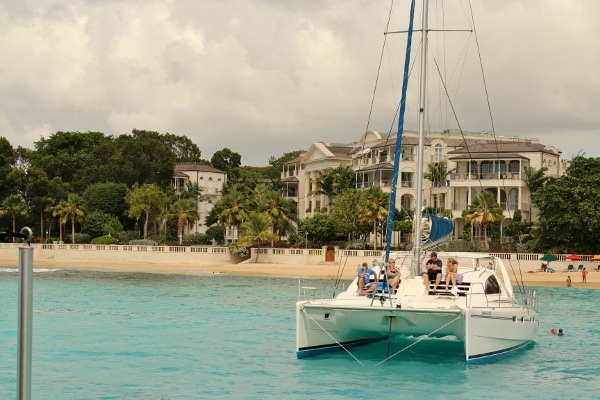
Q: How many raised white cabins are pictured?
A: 1